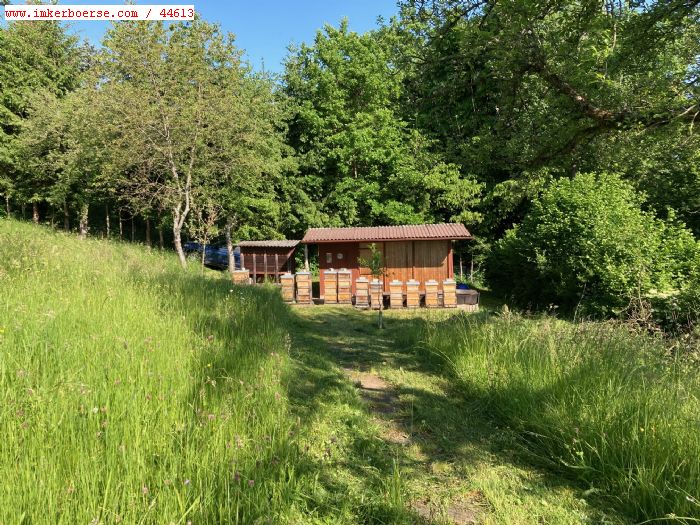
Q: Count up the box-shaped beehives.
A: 11